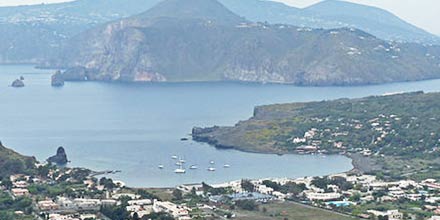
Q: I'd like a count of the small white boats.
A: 9